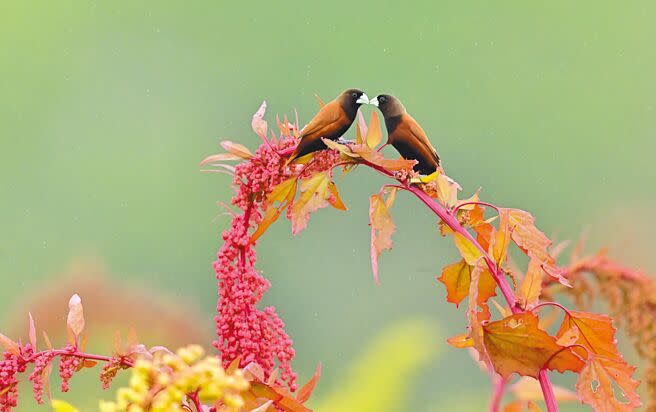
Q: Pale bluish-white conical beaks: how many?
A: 2